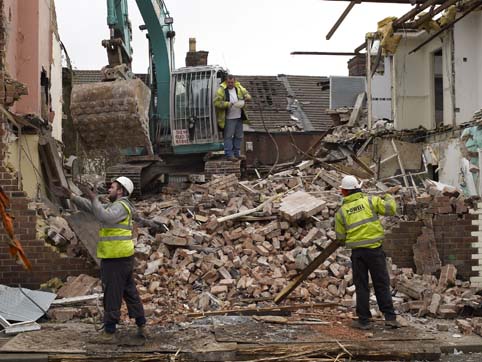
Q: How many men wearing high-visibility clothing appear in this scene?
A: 3